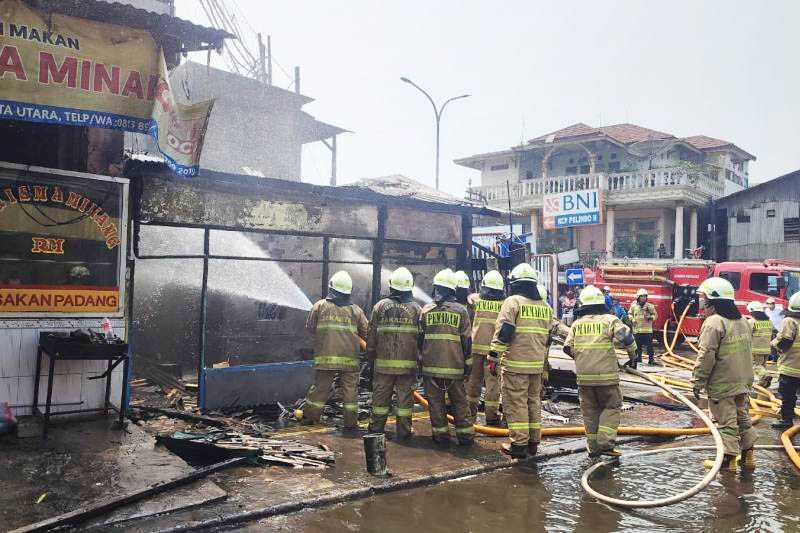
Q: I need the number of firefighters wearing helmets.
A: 12